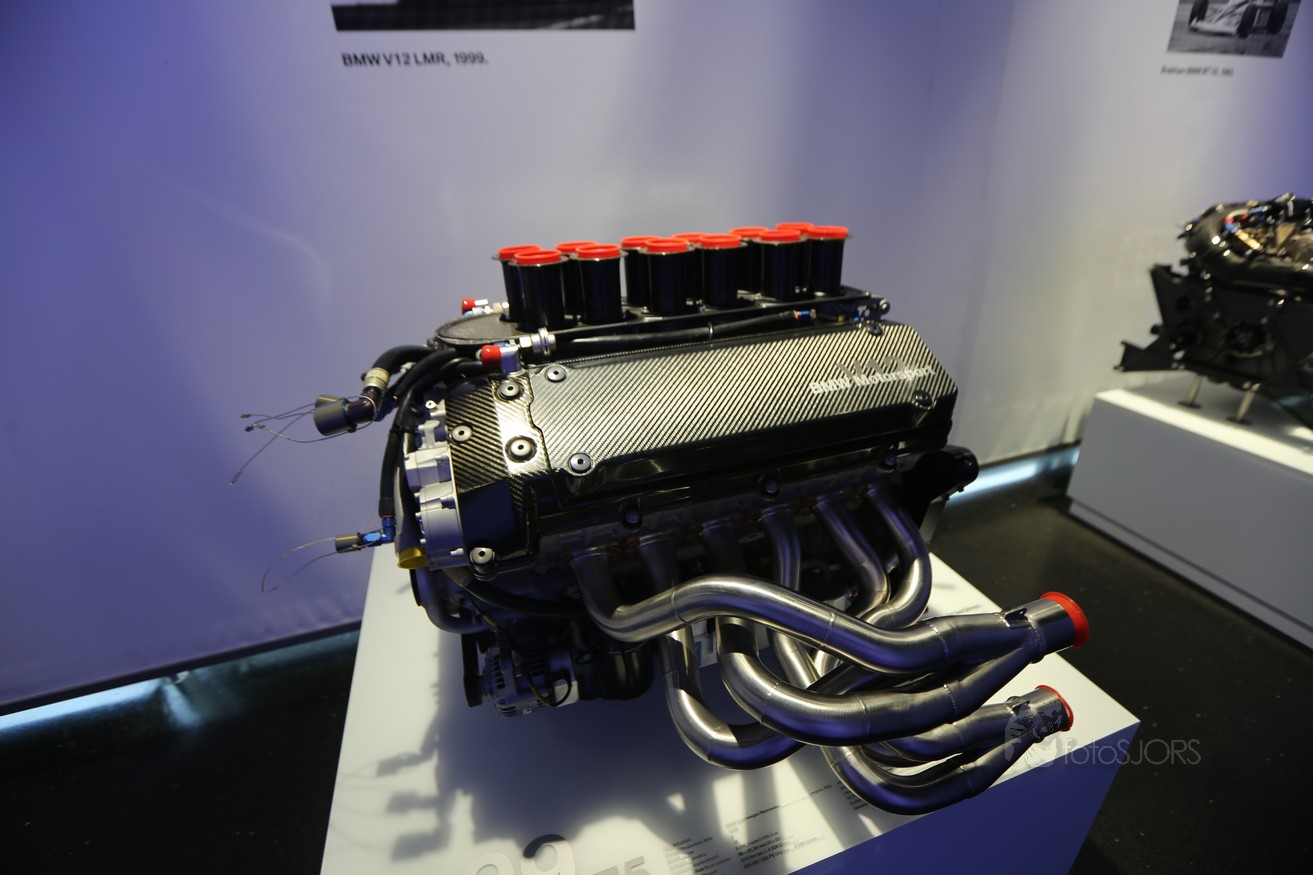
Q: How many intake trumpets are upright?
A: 12